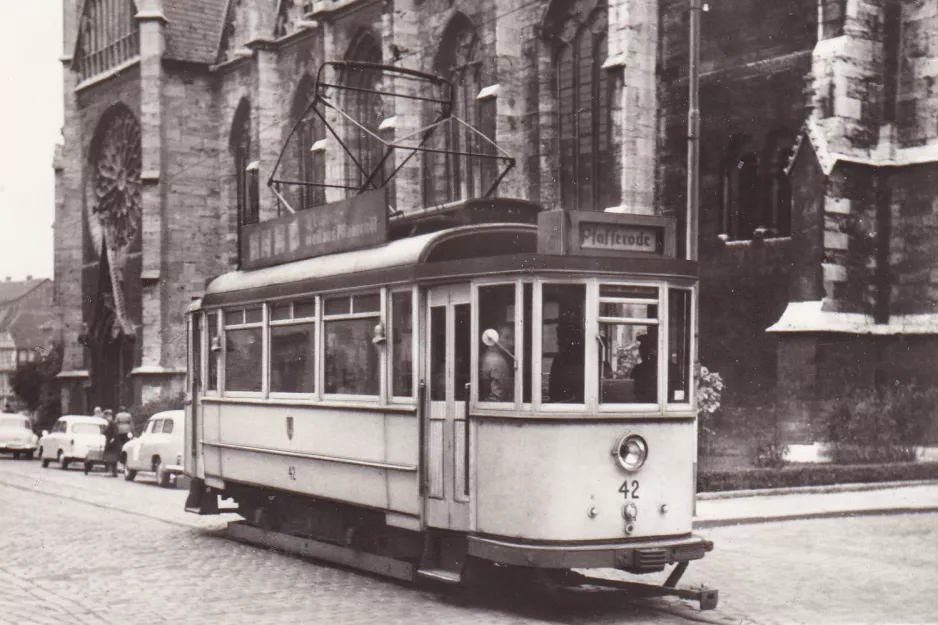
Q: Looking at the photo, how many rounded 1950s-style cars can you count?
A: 3